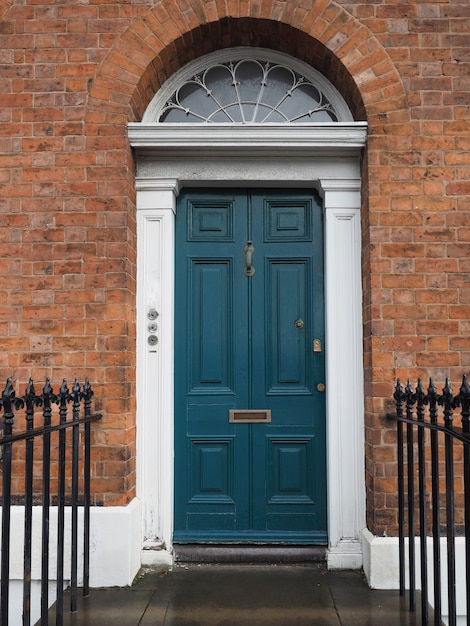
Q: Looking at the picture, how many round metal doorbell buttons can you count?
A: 3